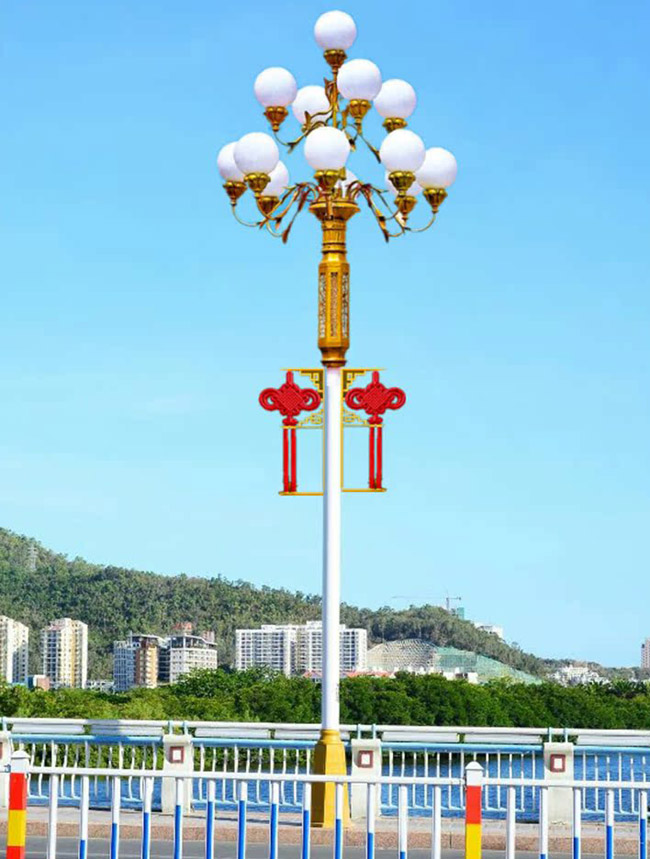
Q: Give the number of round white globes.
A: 13